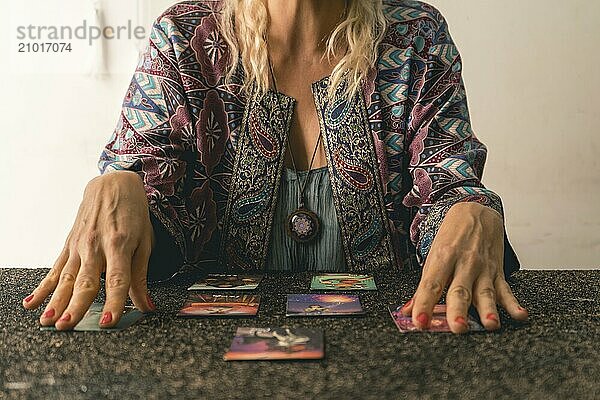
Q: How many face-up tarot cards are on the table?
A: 7